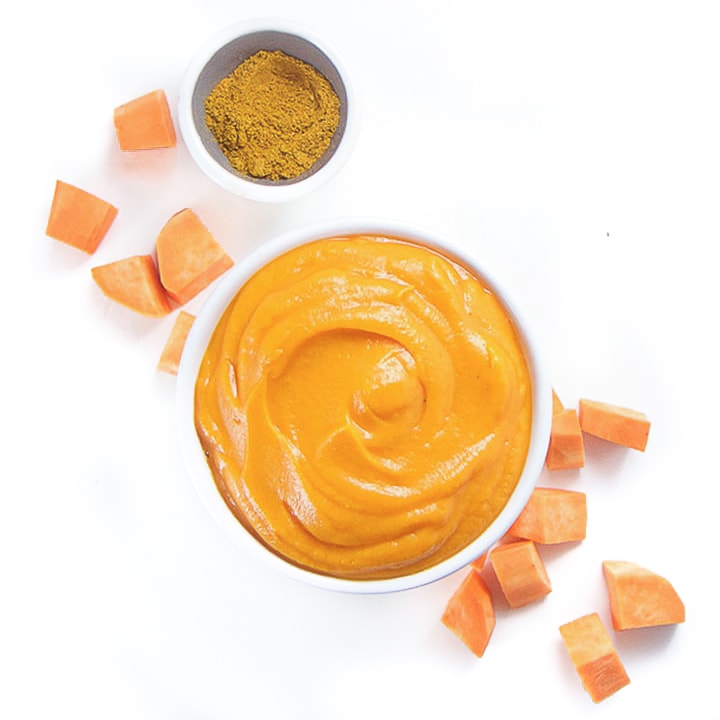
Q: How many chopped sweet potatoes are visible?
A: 14